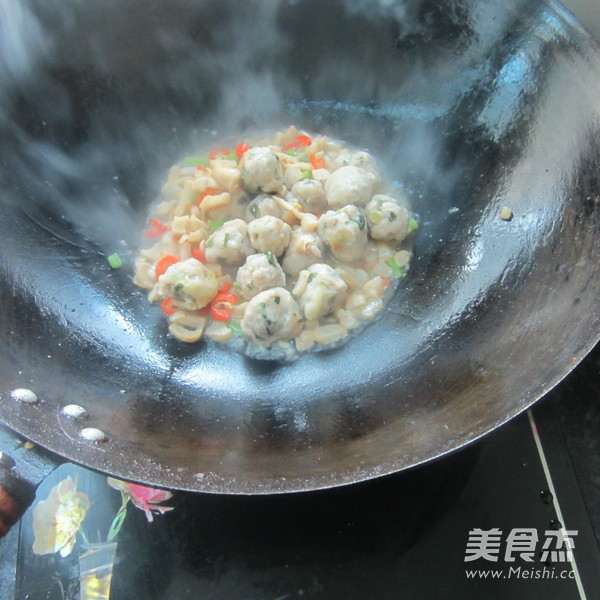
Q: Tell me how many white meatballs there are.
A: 14